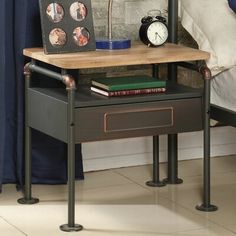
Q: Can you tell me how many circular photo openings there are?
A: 4